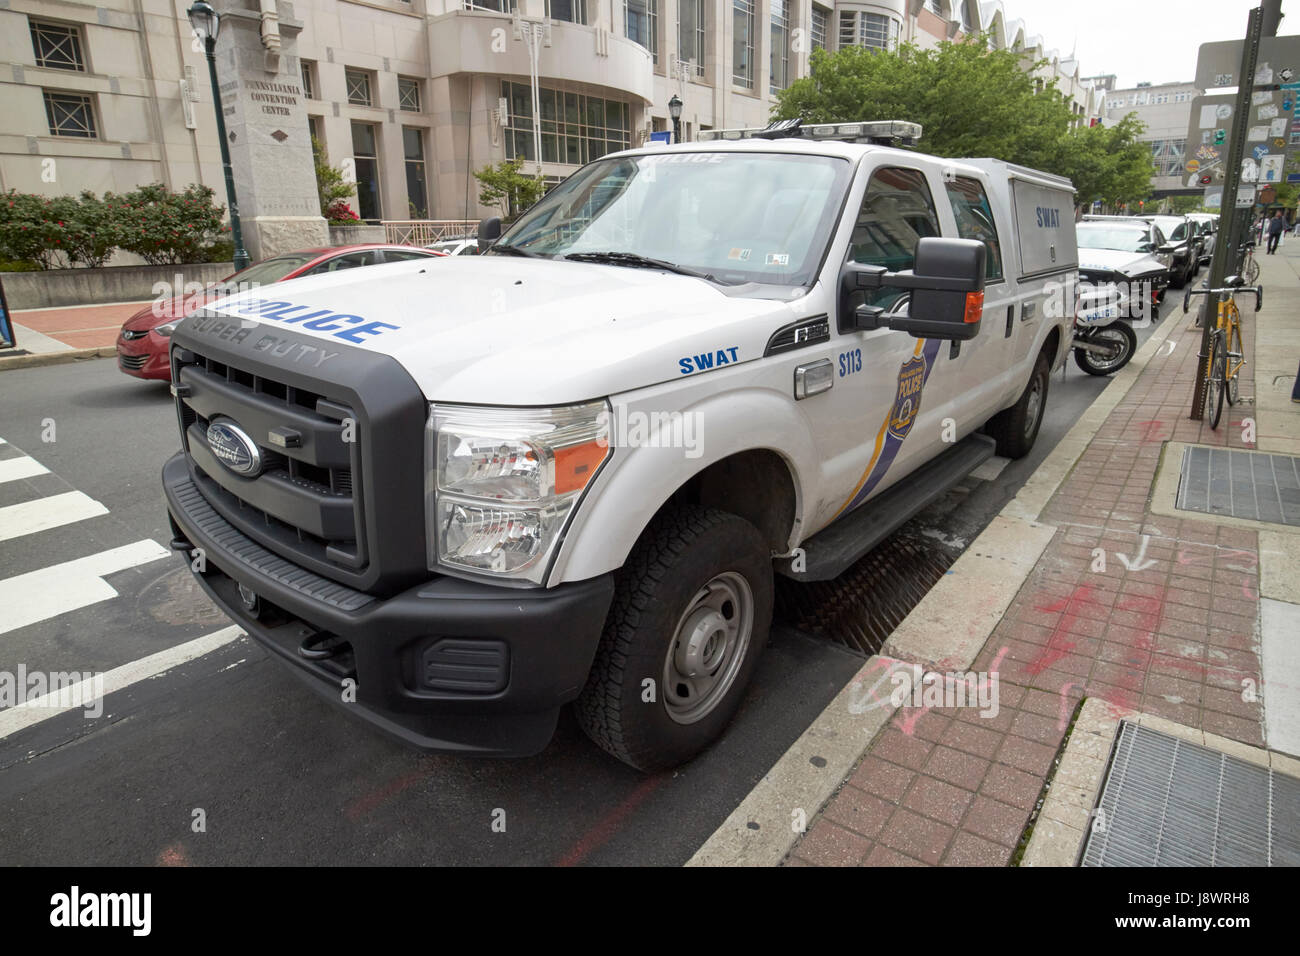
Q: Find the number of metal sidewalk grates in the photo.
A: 2